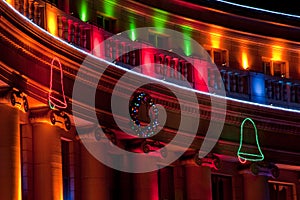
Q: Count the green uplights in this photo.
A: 5